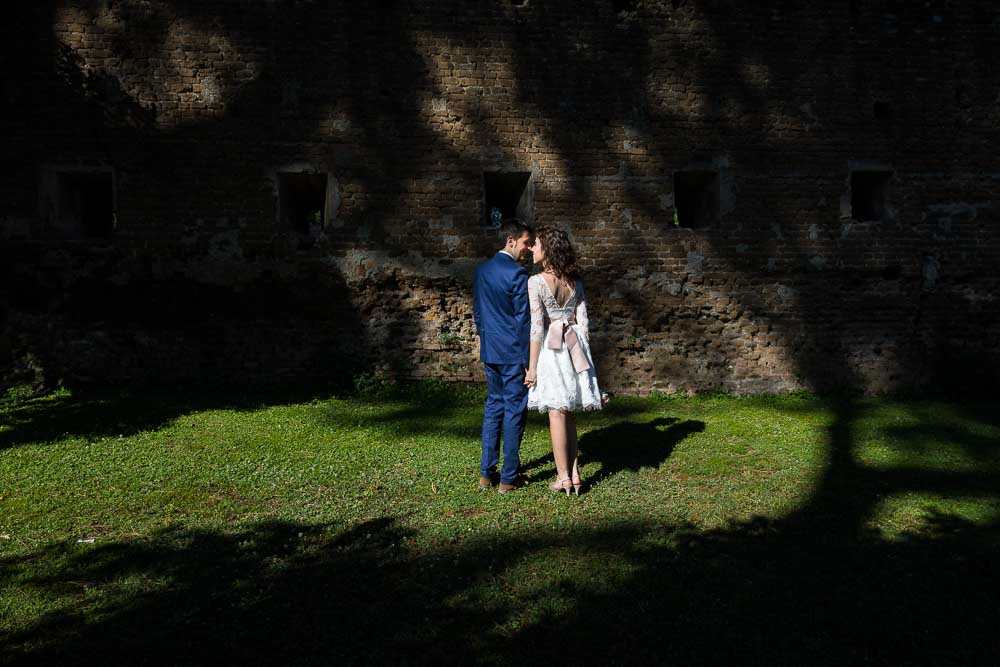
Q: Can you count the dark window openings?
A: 5